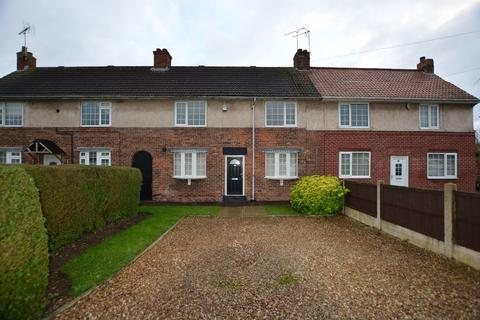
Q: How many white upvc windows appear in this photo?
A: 12